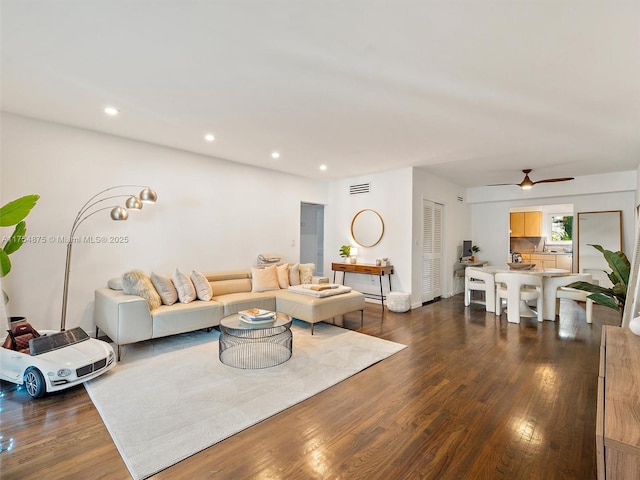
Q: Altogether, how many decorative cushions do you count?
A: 8